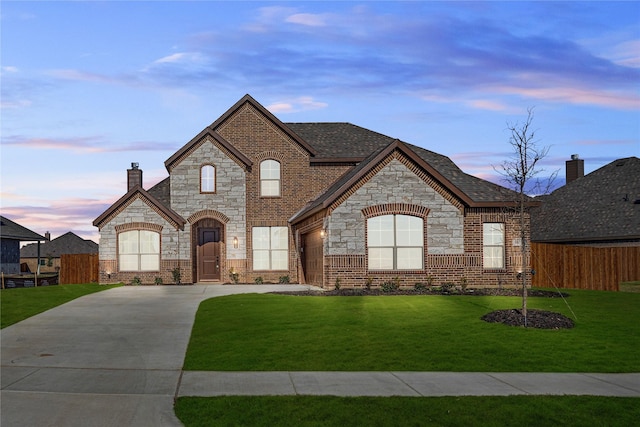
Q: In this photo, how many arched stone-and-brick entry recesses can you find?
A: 1